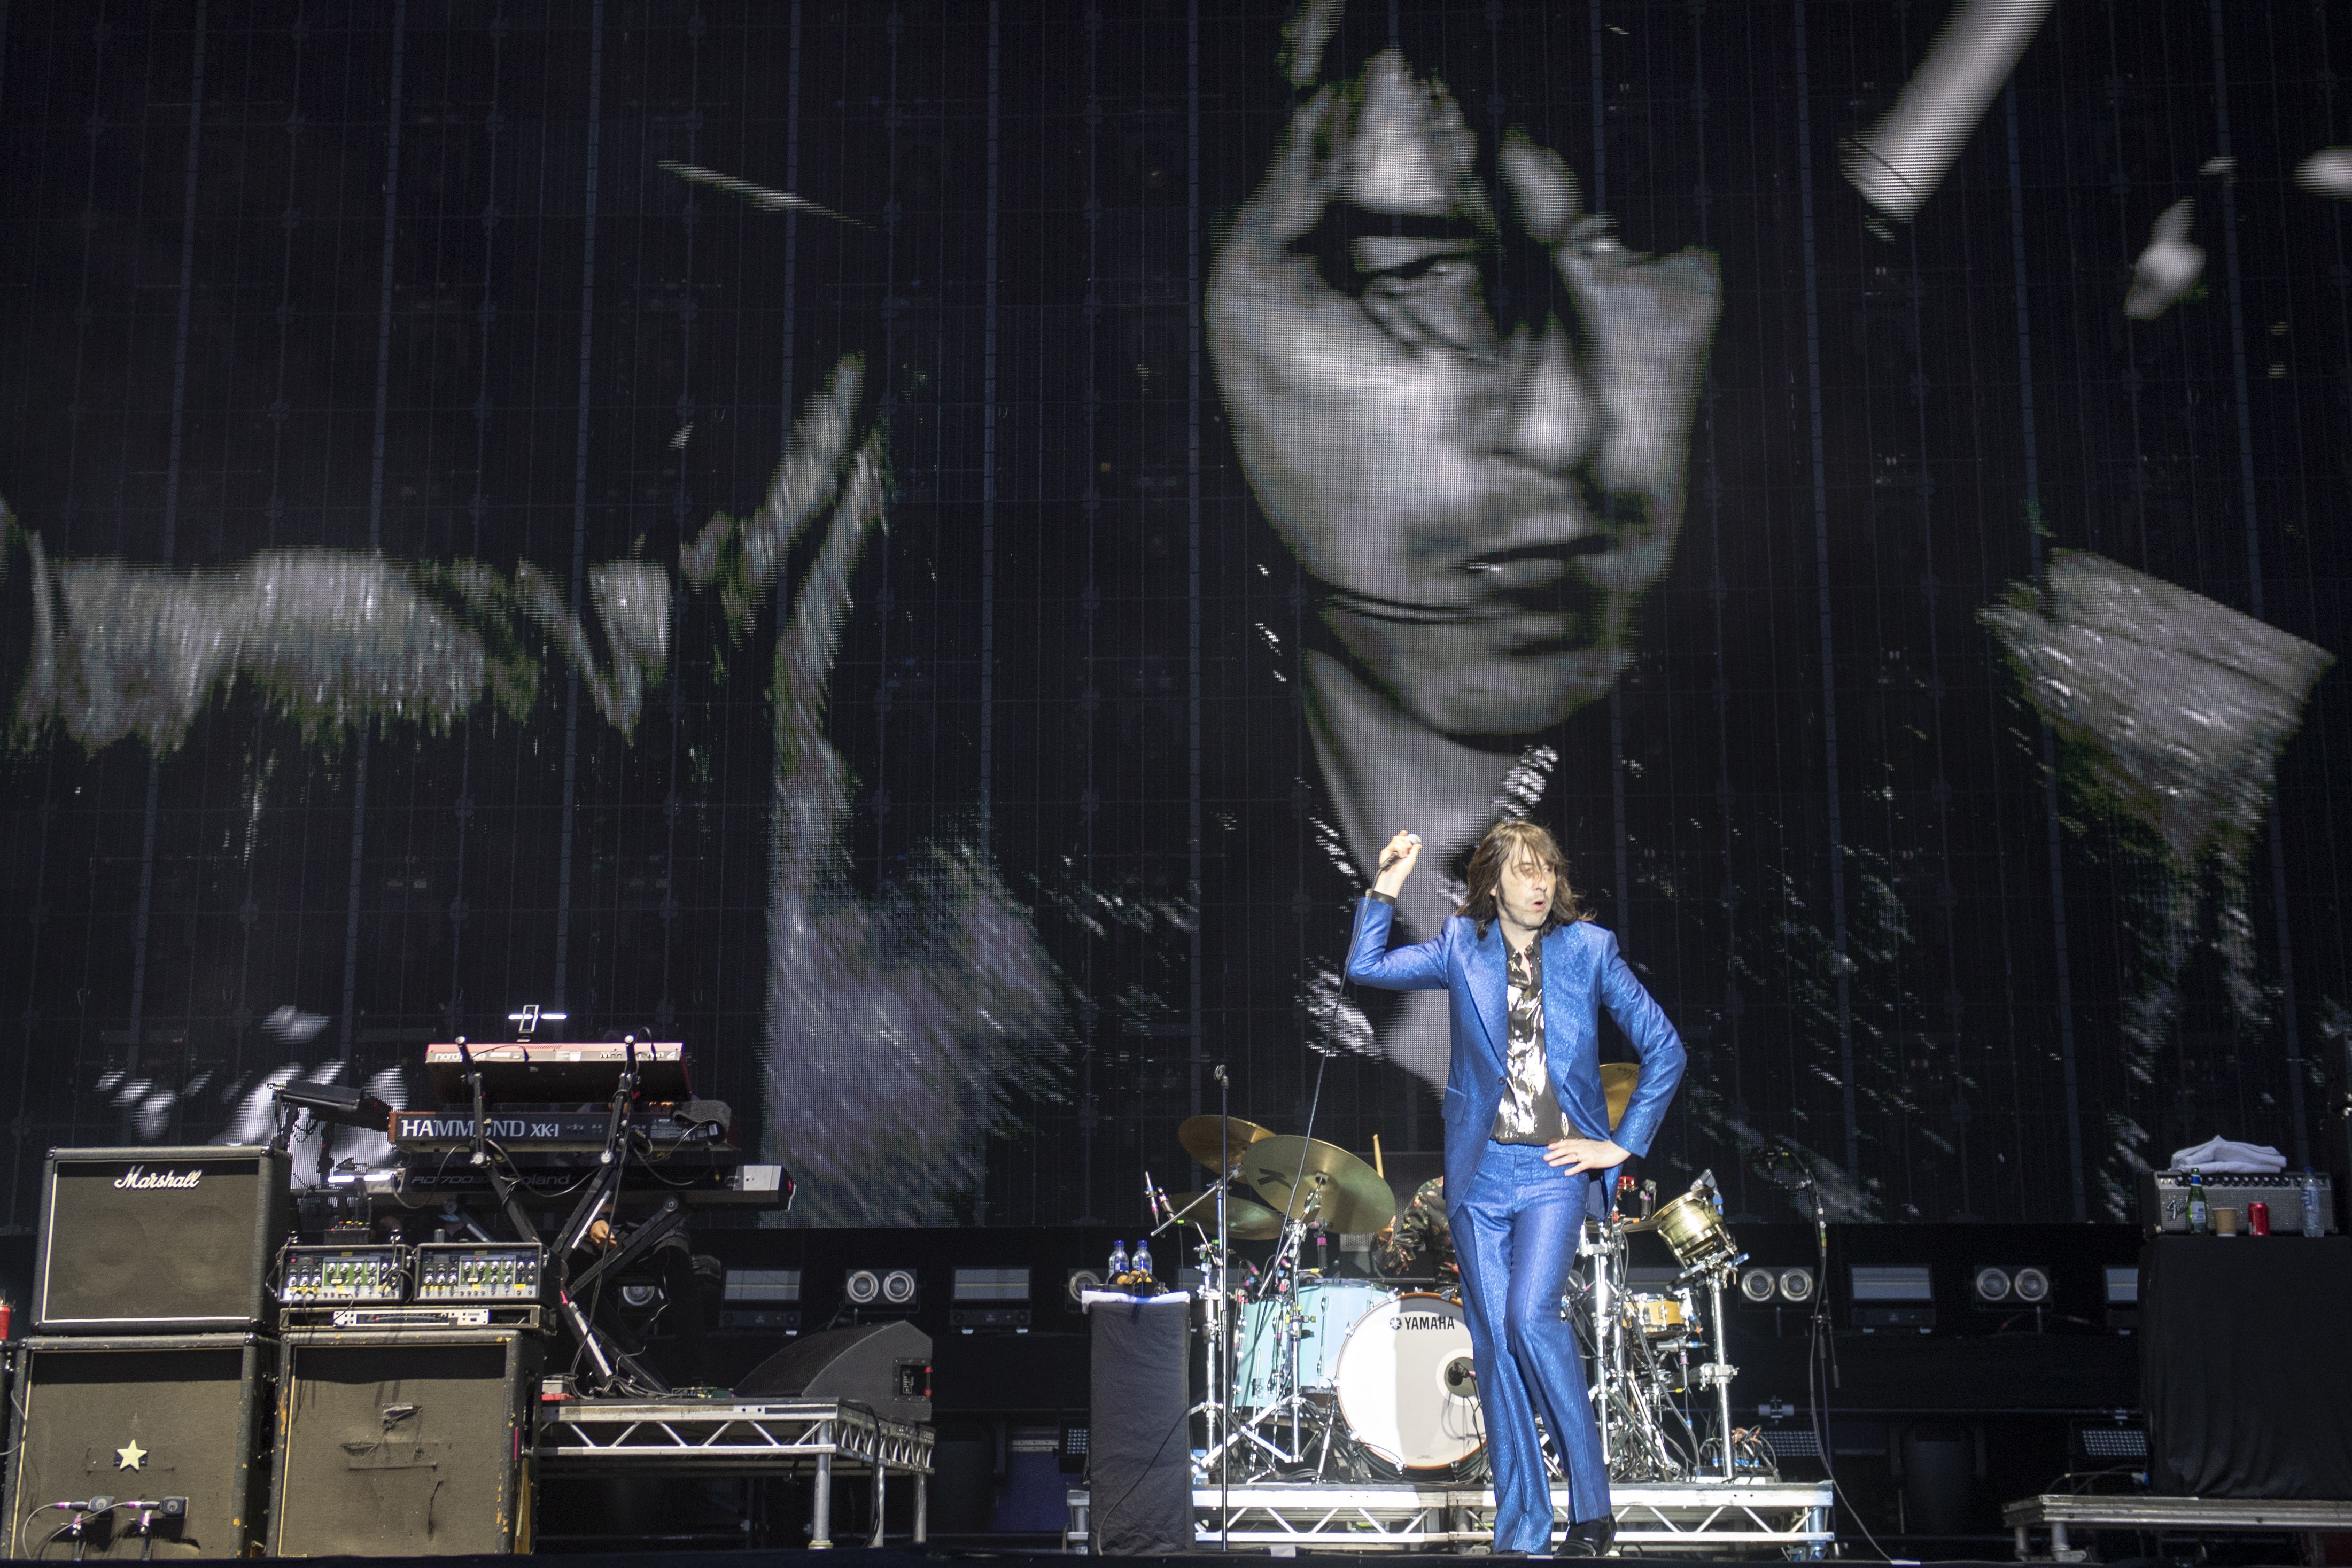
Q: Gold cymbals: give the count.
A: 4